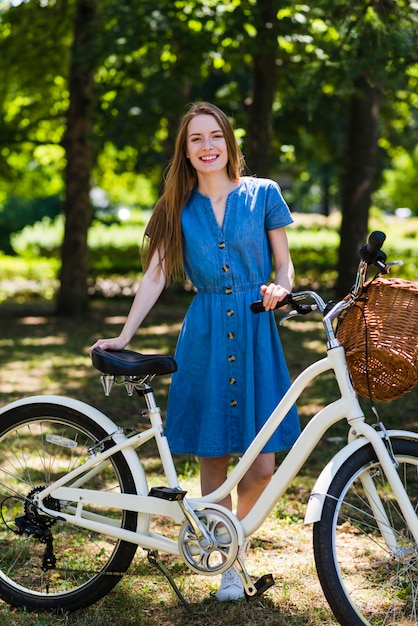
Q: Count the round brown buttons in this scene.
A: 8